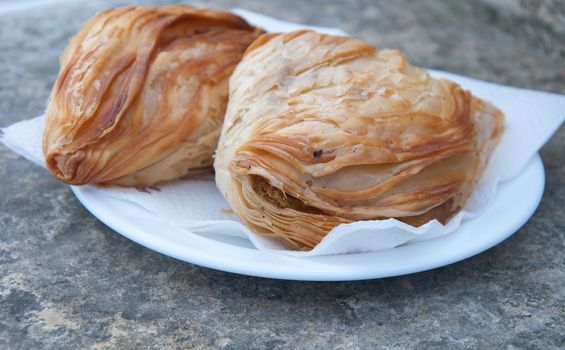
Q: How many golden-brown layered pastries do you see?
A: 2